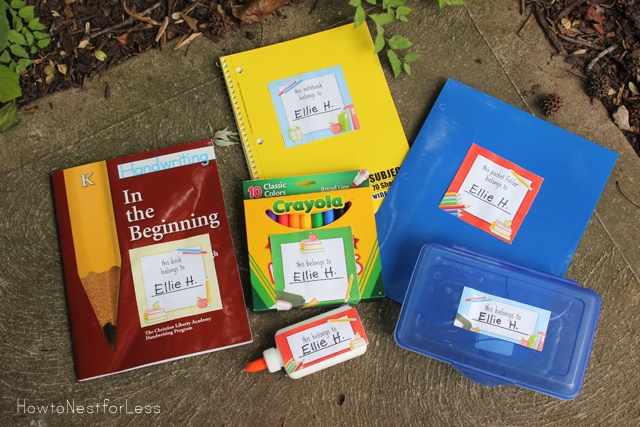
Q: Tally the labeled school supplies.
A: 6